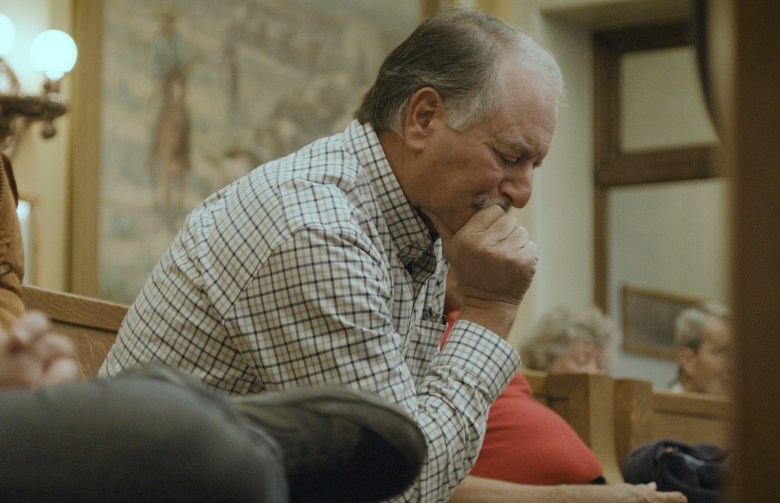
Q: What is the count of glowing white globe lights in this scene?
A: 2